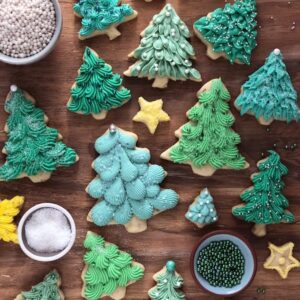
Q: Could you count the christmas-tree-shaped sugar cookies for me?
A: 13